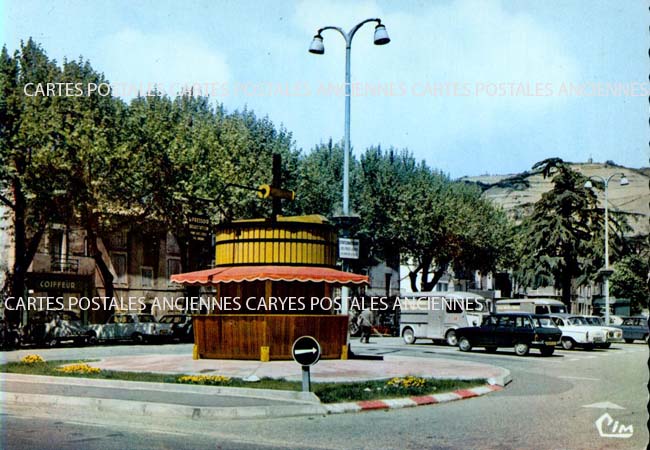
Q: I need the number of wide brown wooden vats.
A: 1